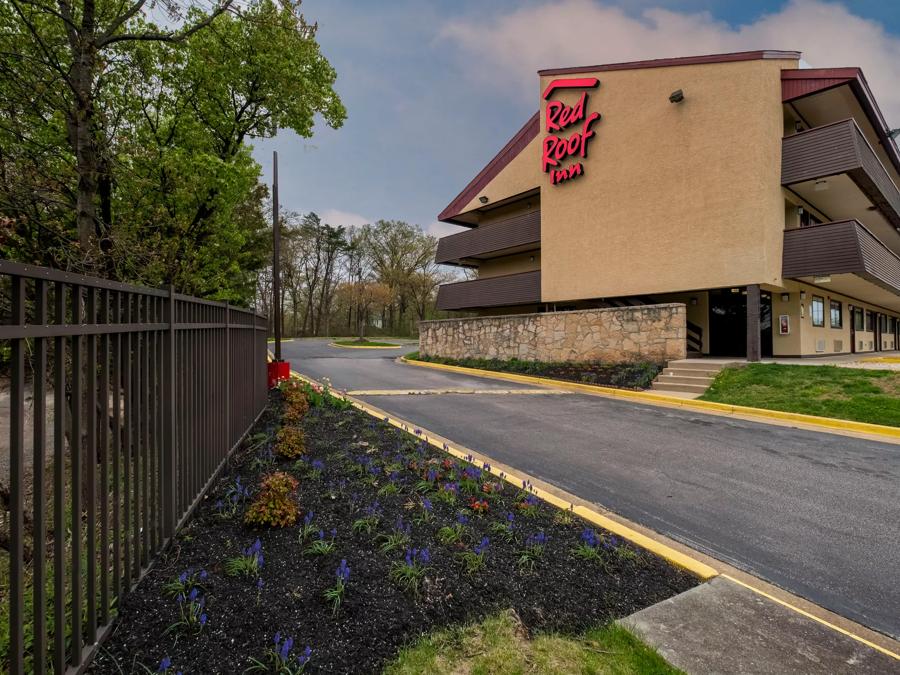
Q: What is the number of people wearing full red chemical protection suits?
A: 0